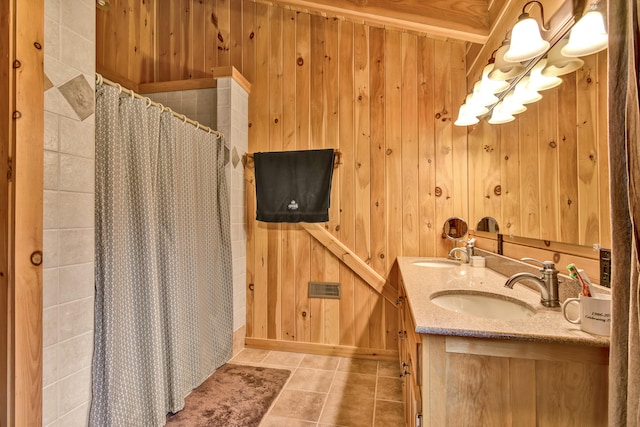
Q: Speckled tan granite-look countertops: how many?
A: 1